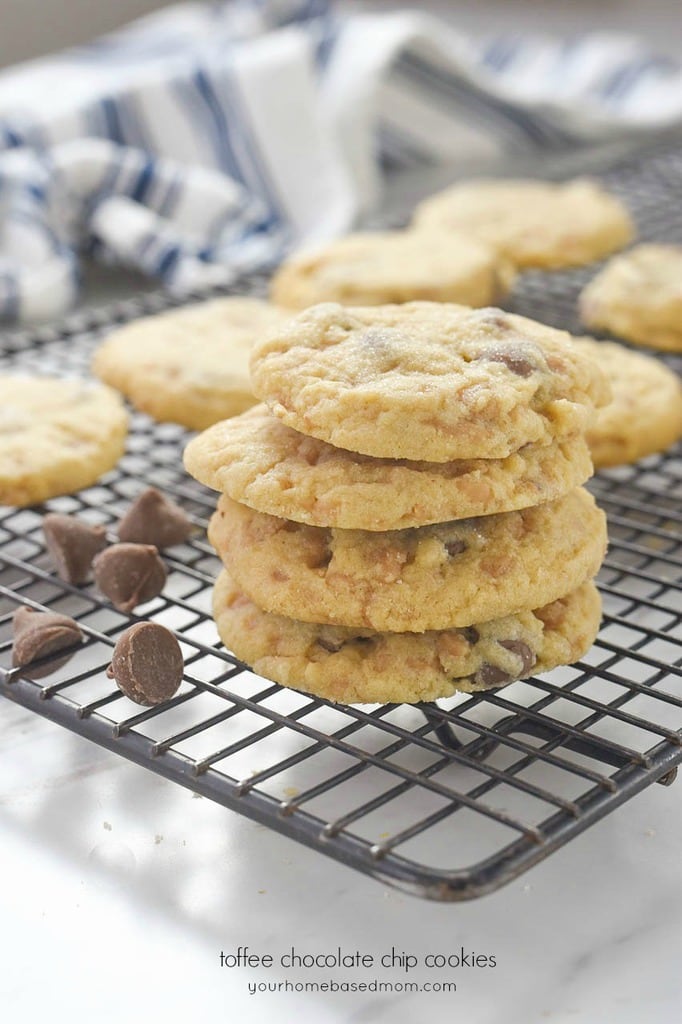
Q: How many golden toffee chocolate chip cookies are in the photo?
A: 10